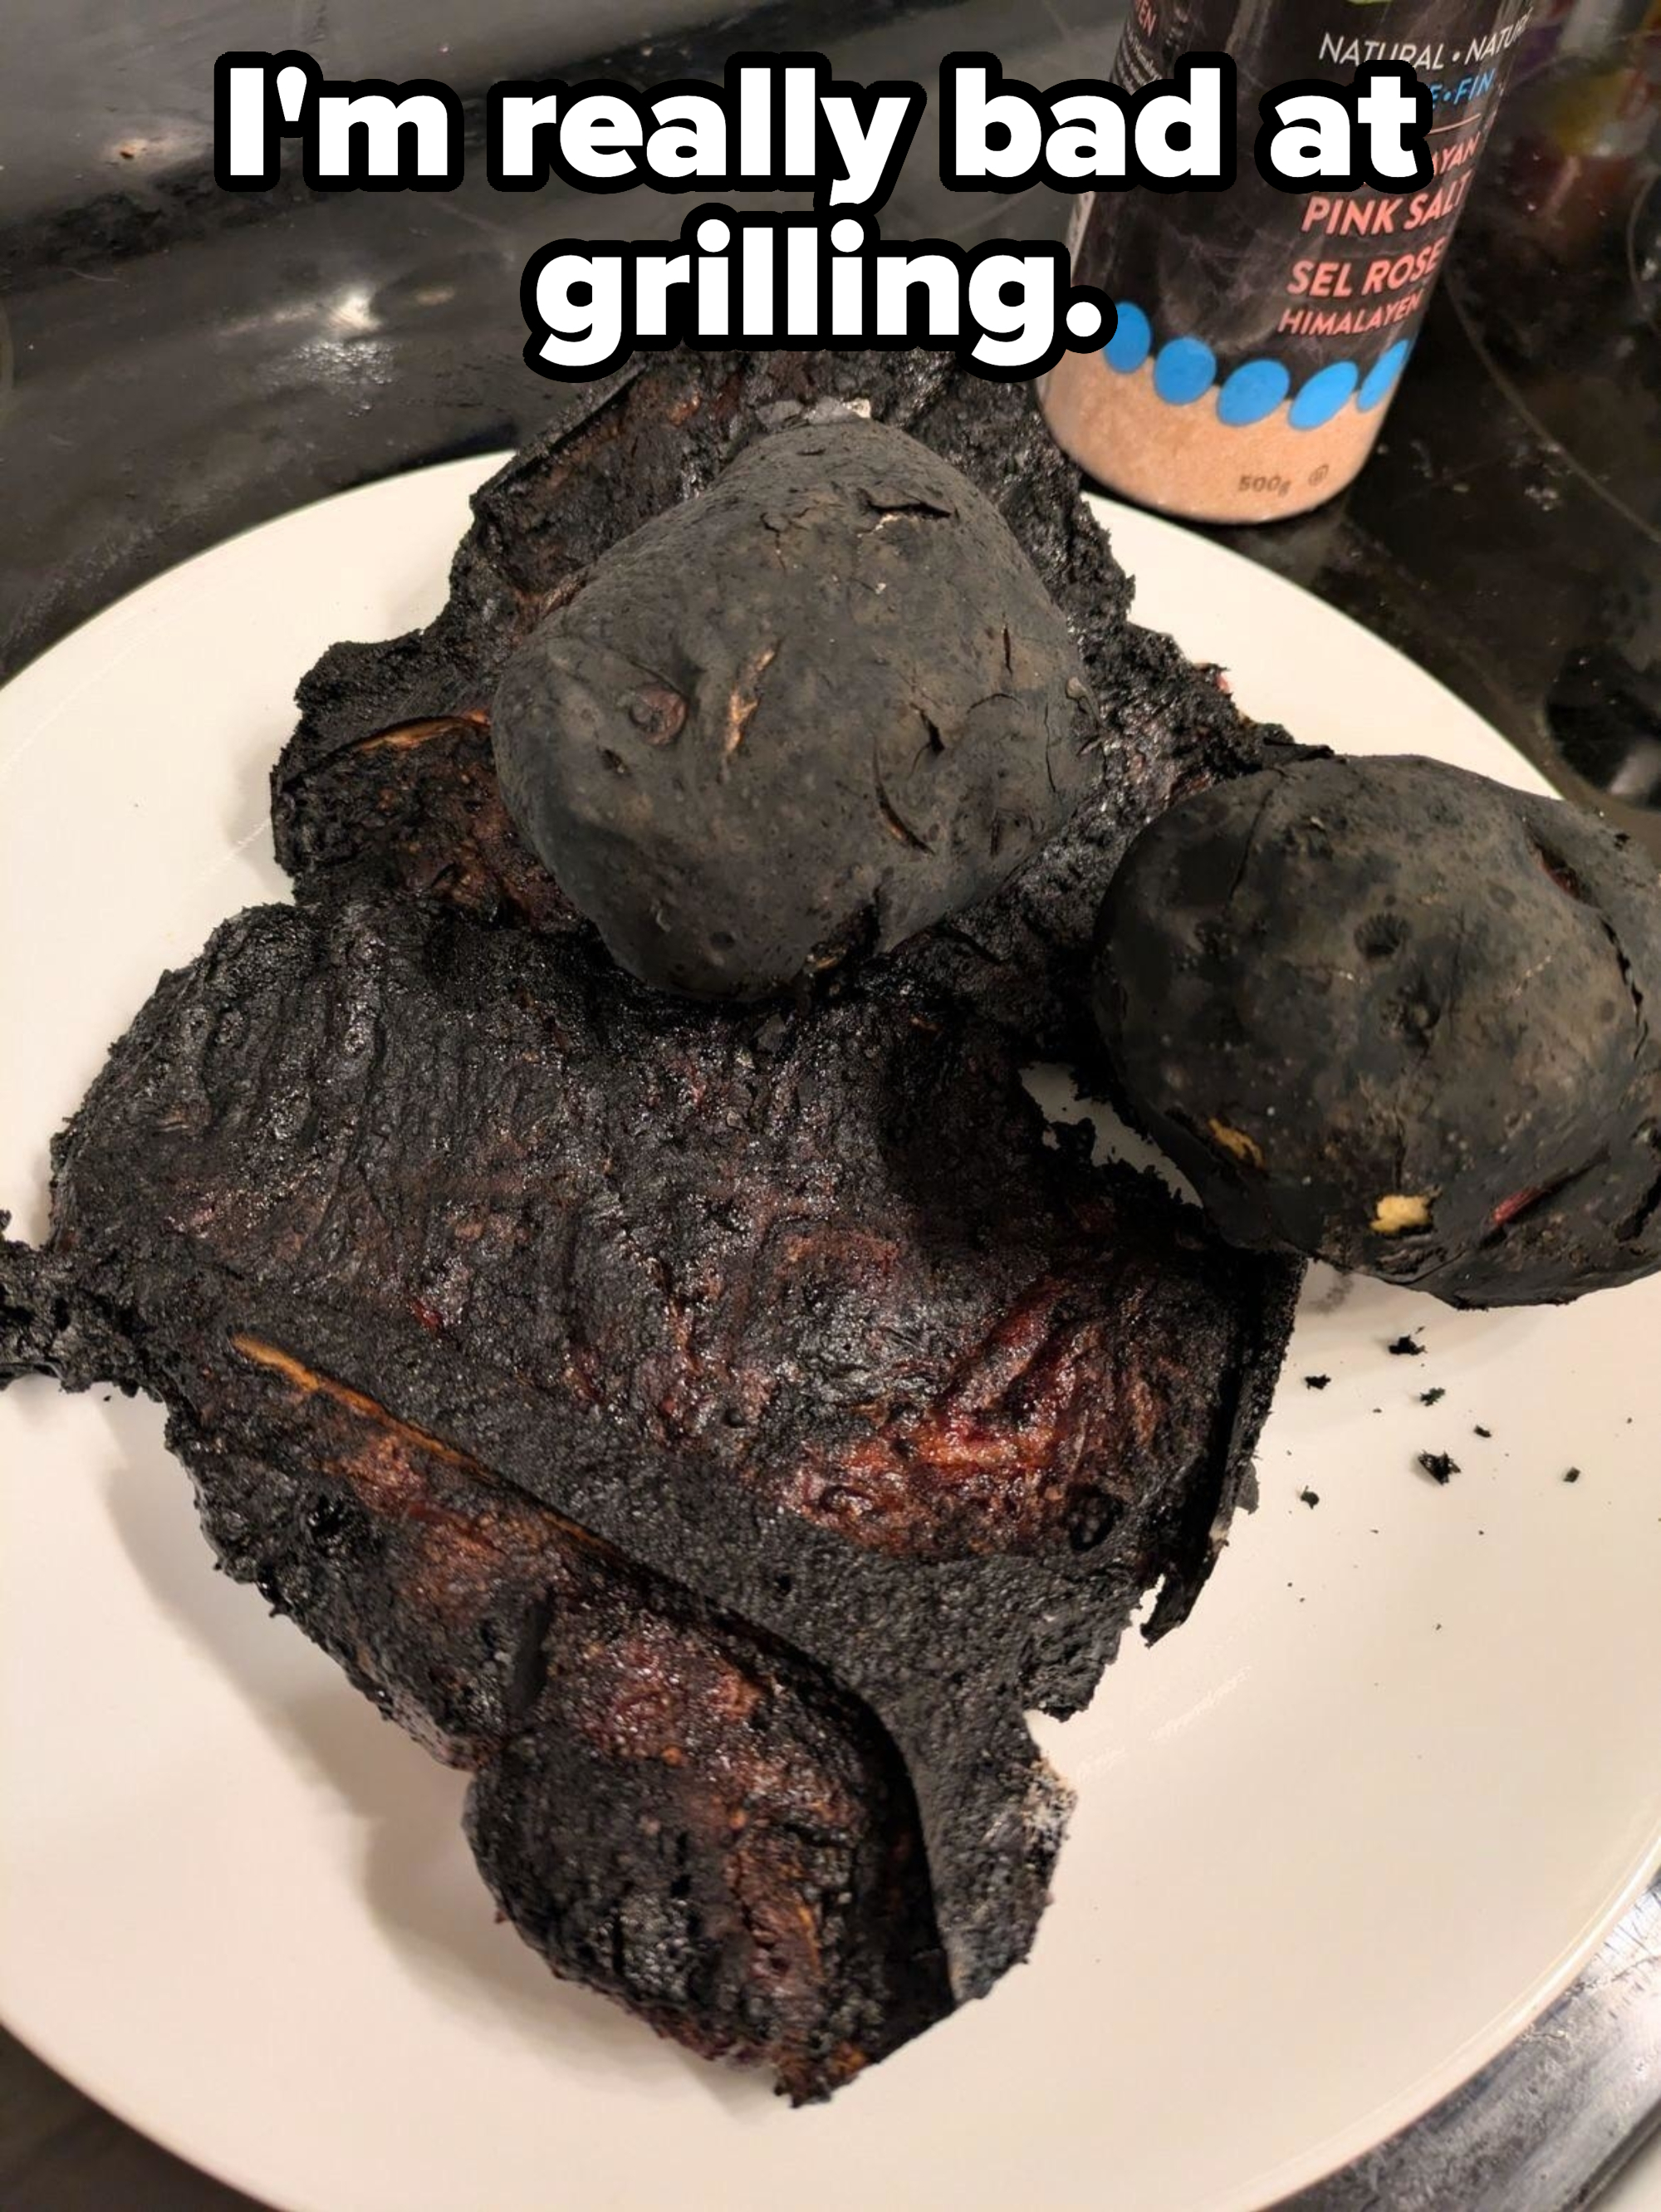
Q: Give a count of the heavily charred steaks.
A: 2